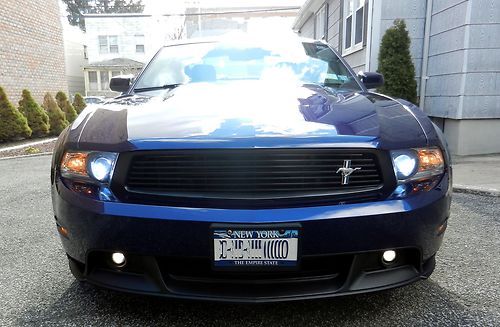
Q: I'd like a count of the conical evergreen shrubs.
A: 6